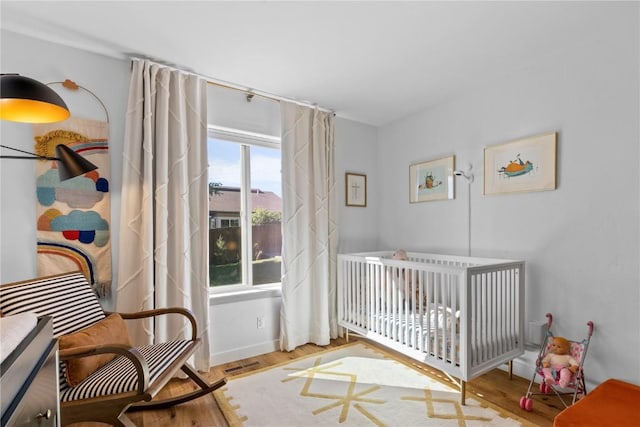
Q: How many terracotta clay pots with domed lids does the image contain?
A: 0